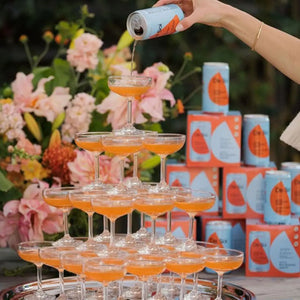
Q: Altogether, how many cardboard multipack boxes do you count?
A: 6